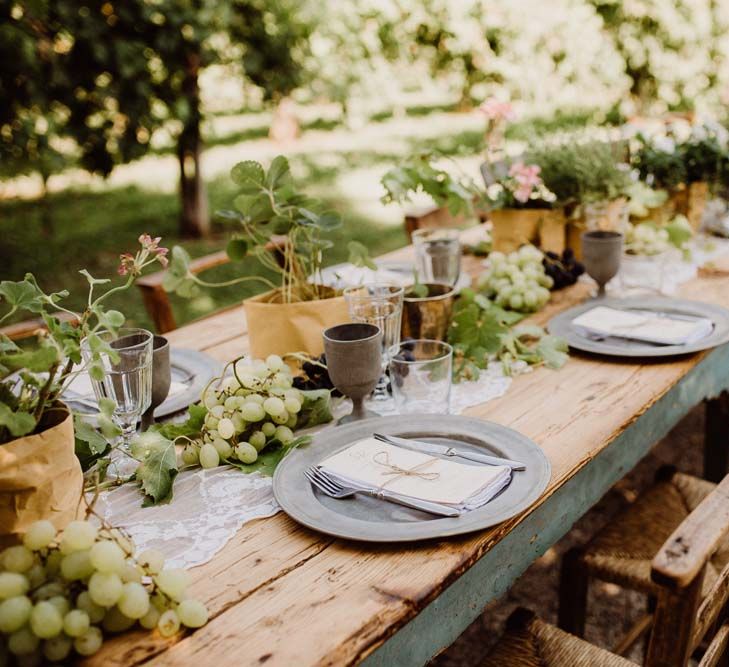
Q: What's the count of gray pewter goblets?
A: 3